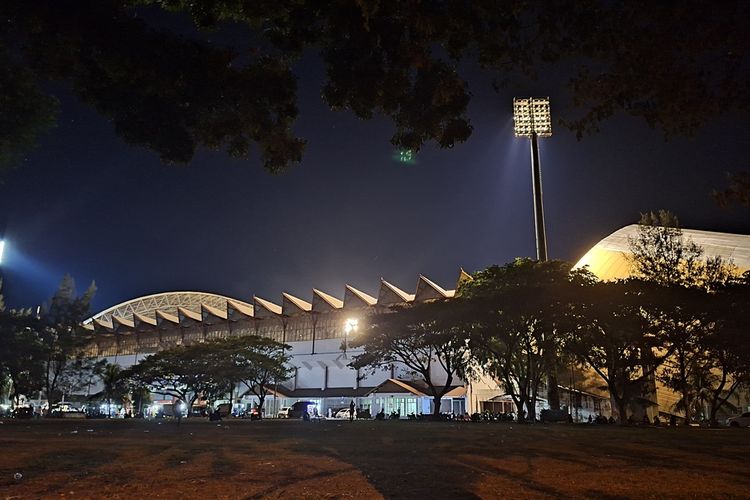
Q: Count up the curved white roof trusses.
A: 1